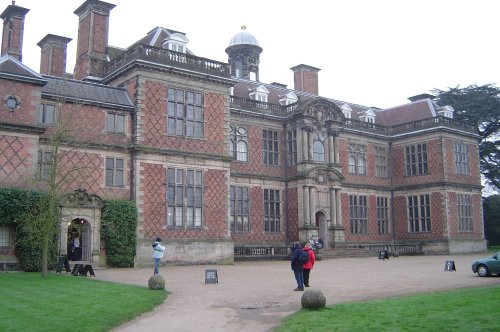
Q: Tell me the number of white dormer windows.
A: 6